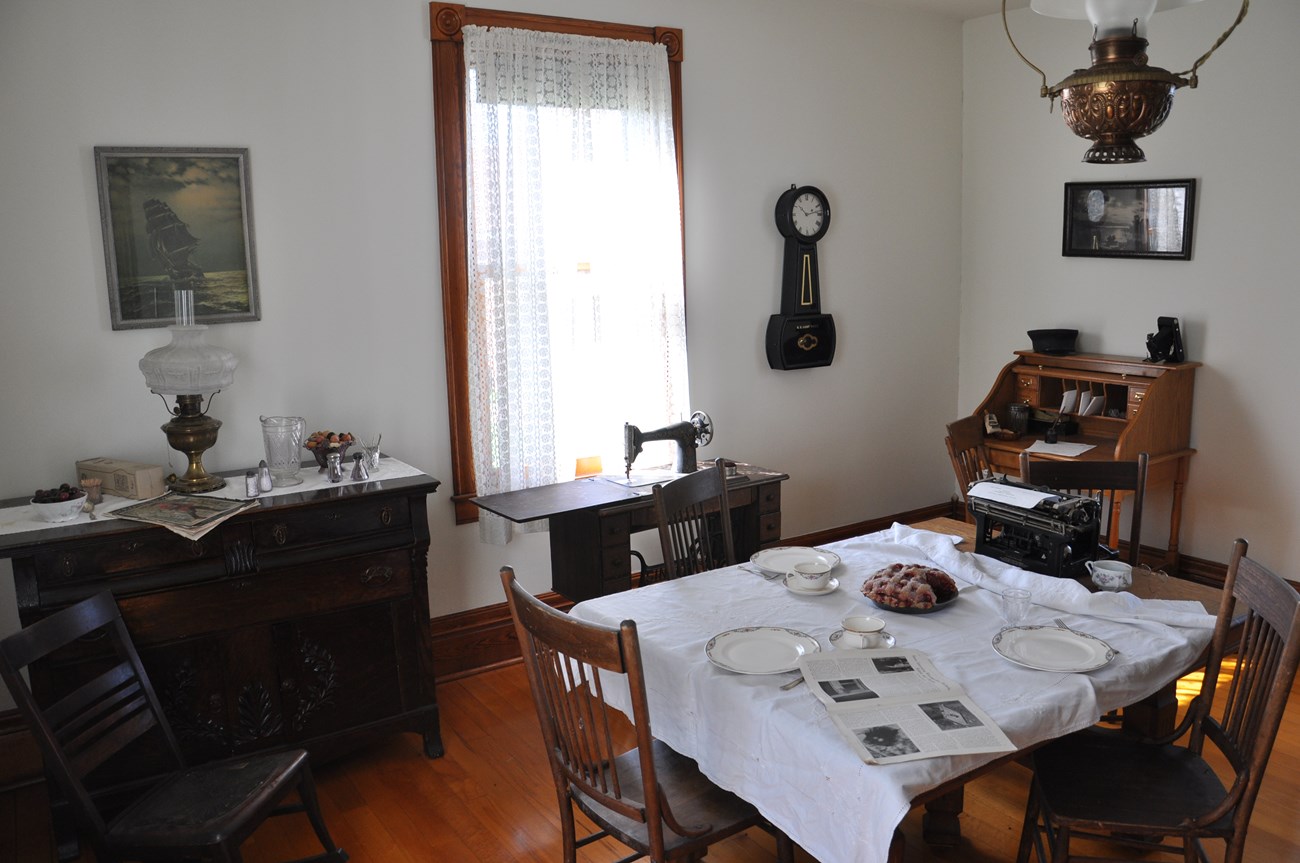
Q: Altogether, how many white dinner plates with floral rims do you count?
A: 3